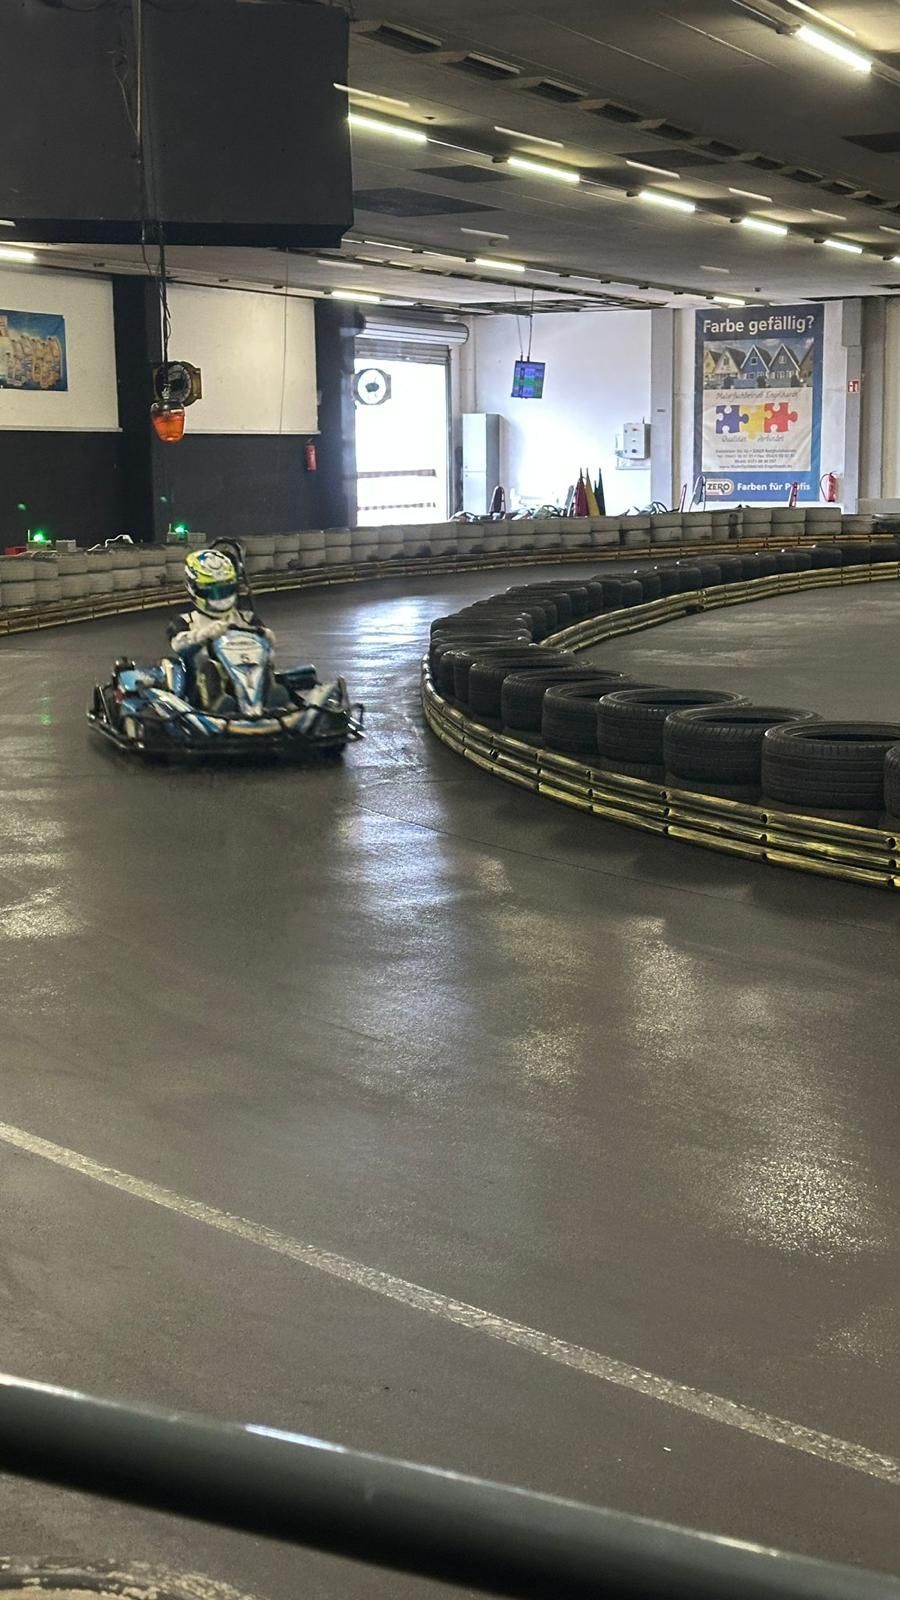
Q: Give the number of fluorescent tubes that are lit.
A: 11